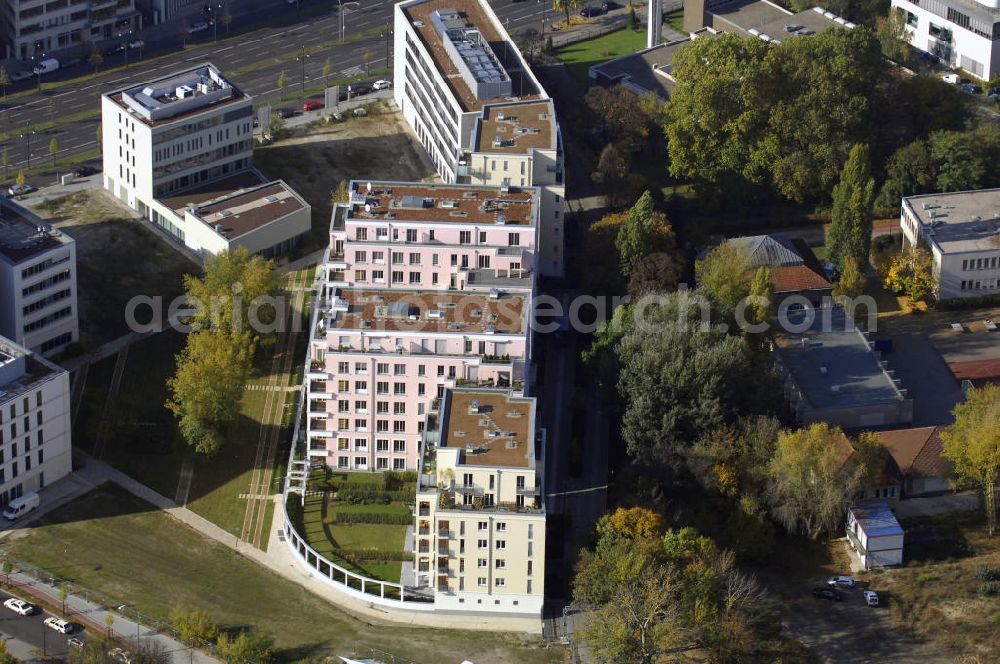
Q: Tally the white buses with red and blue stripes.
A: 0